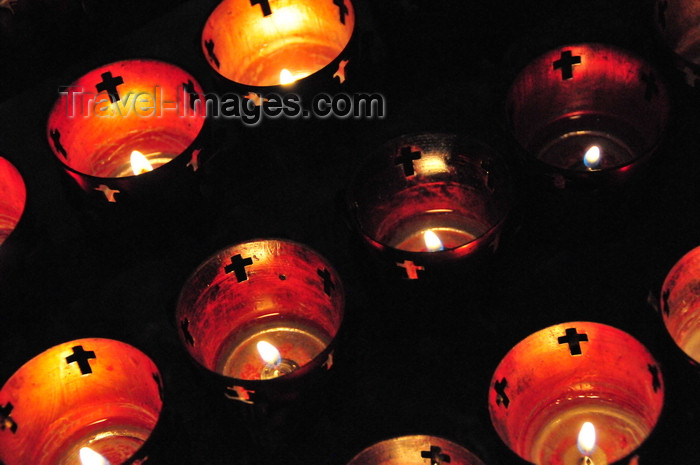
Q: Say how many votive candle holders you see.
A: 11